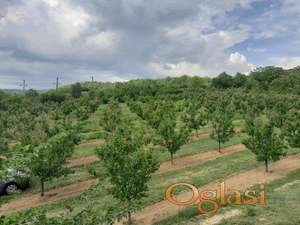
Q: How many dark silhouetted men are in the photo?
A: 0